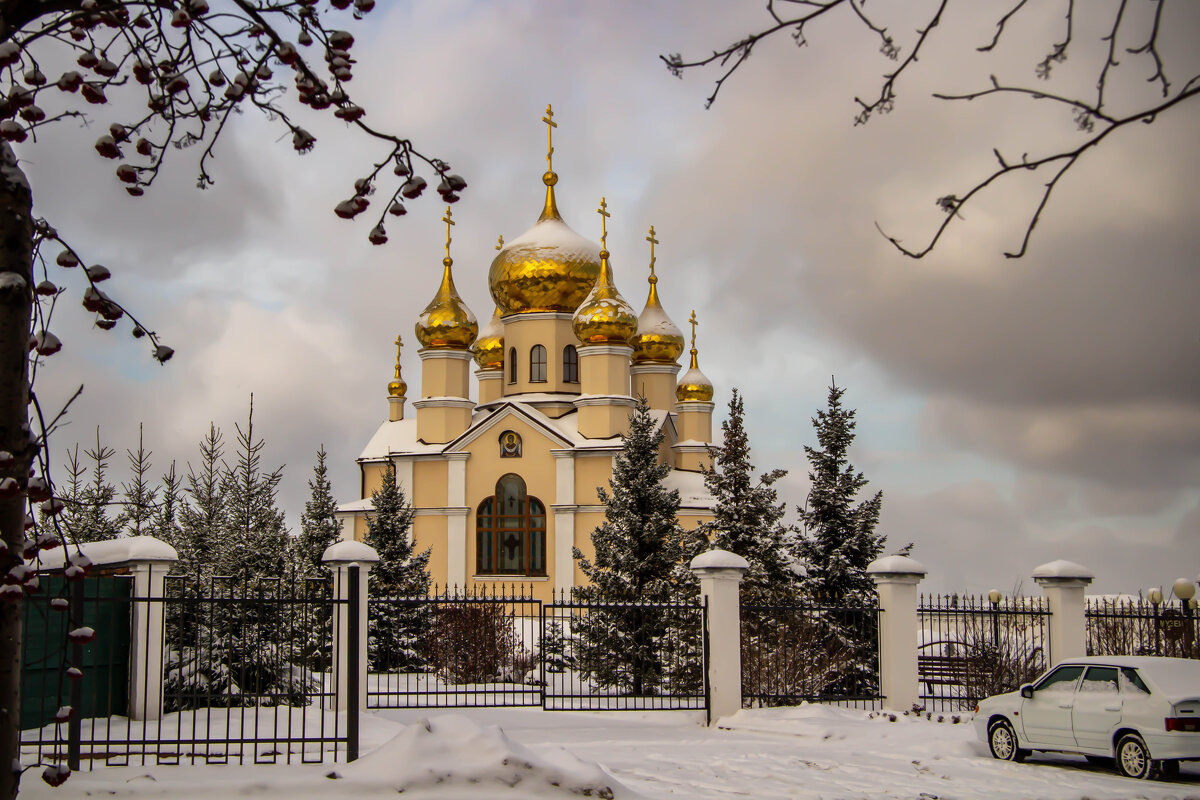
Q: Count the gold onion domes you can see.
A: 7